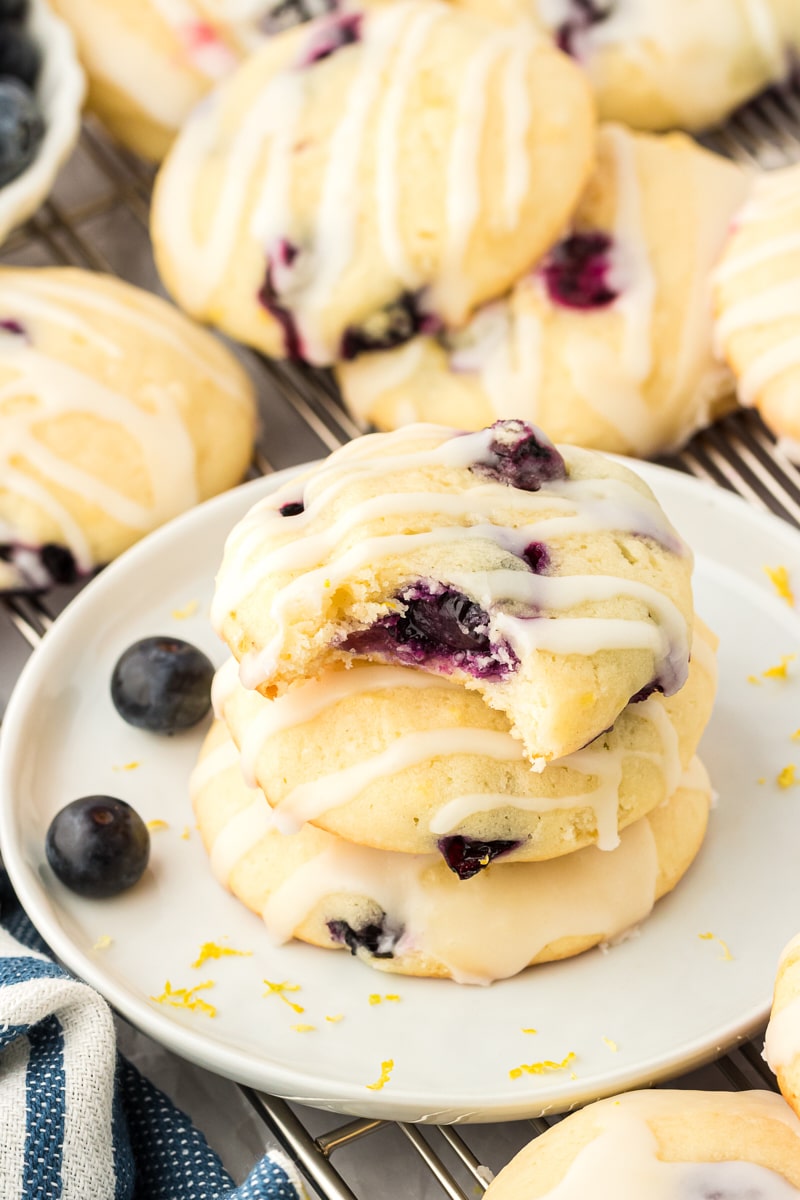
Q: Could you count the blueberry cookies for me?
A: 11